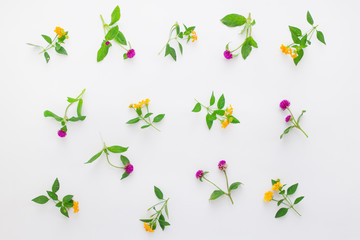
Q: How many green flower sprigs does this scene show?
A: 14